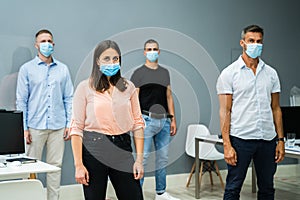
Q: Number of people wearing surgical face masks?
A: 4